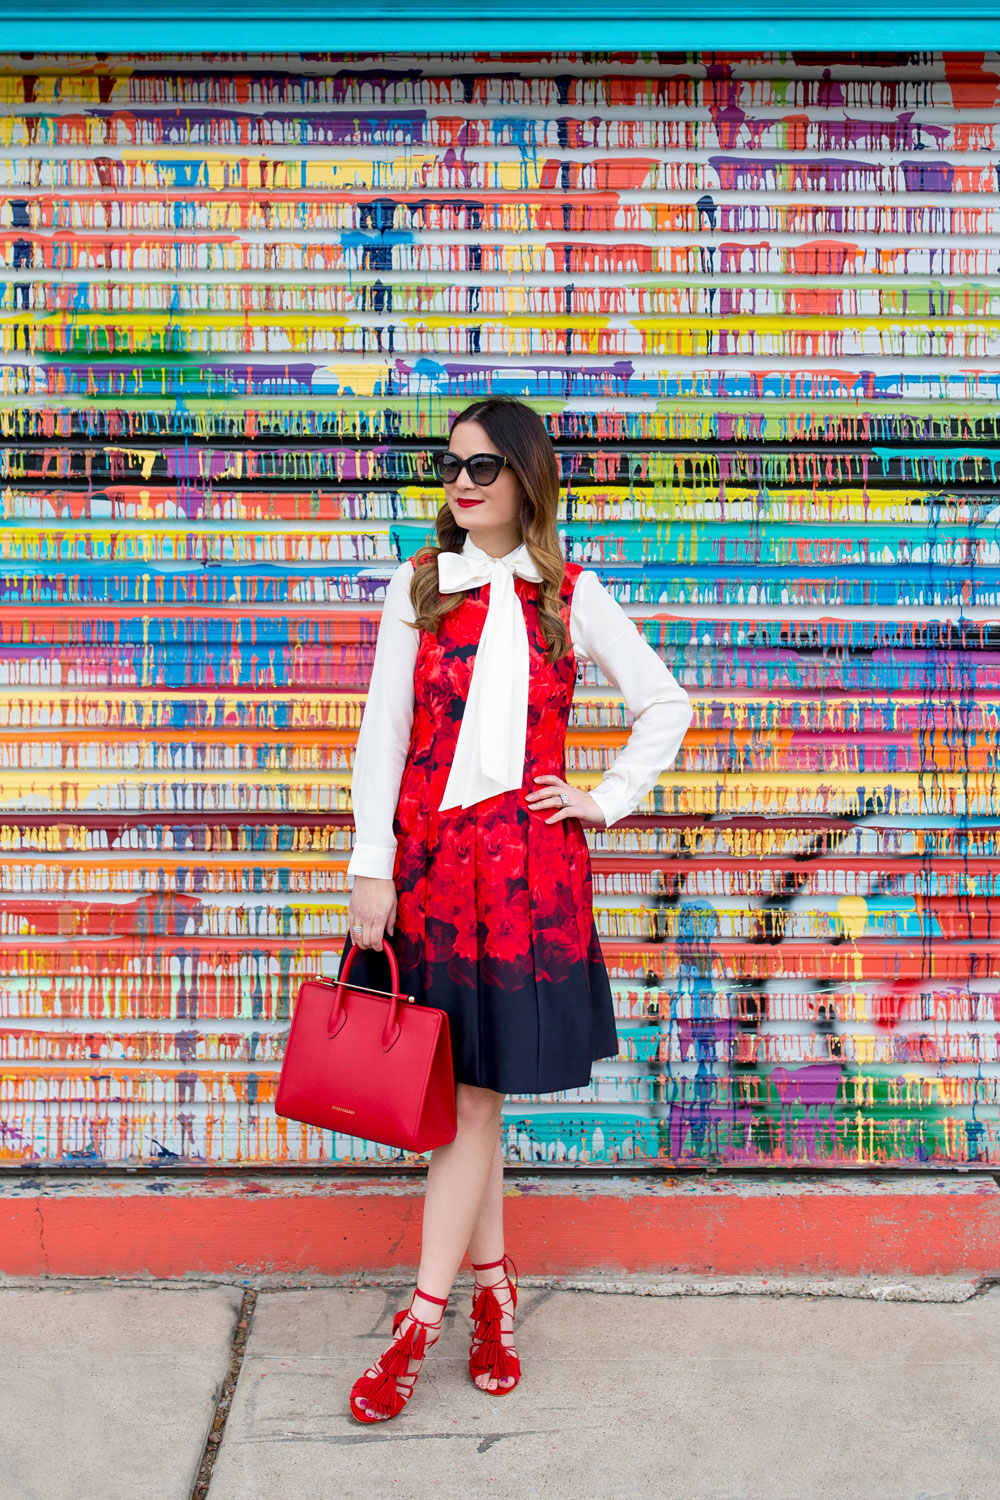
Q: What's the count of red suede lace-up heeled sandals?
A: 2